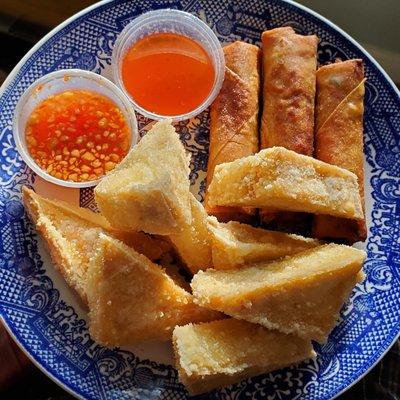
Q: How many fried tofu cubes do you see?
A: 8